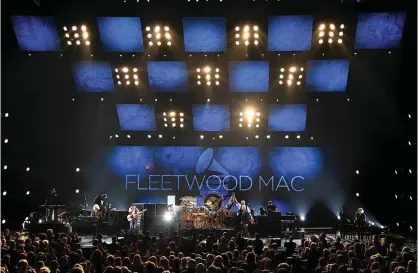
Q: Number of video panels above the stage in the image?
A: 12